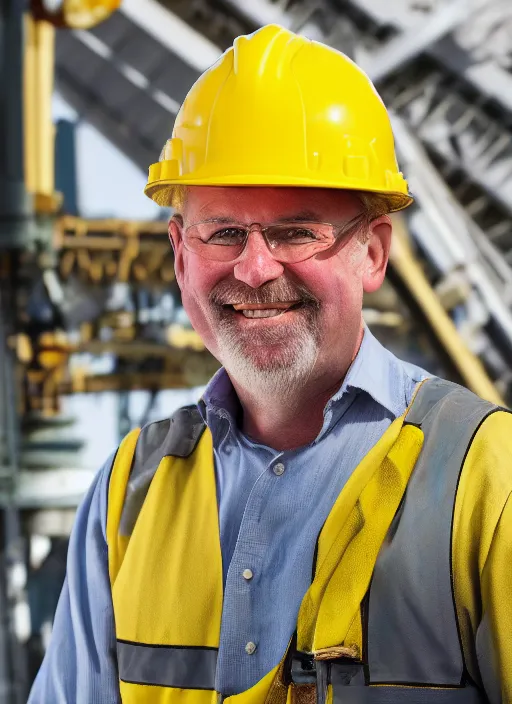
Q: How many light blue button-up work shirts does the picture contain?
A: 1